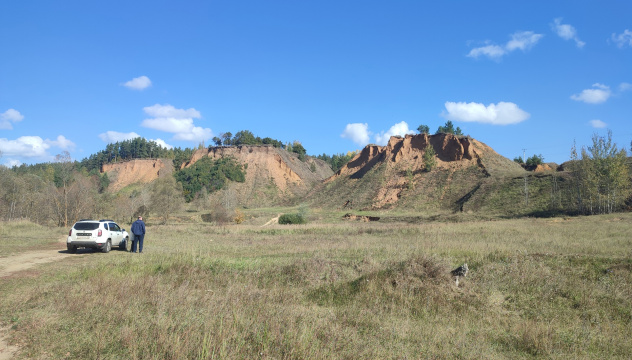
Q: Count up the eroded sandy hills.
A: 3